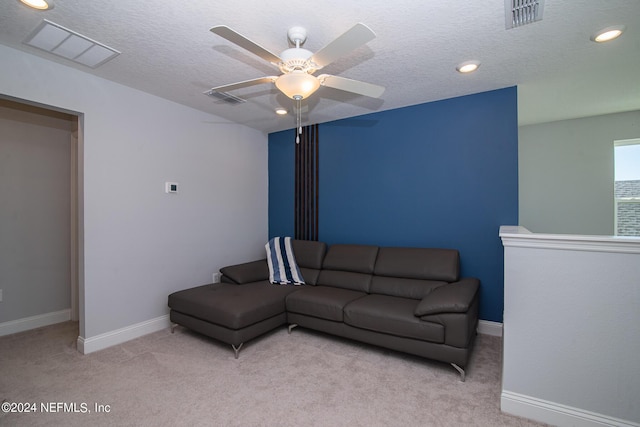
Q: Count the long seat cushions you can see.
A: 1